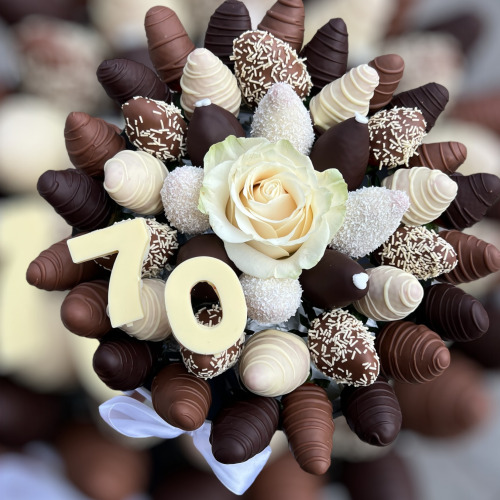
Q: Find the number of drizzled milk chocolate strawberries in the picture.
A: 11